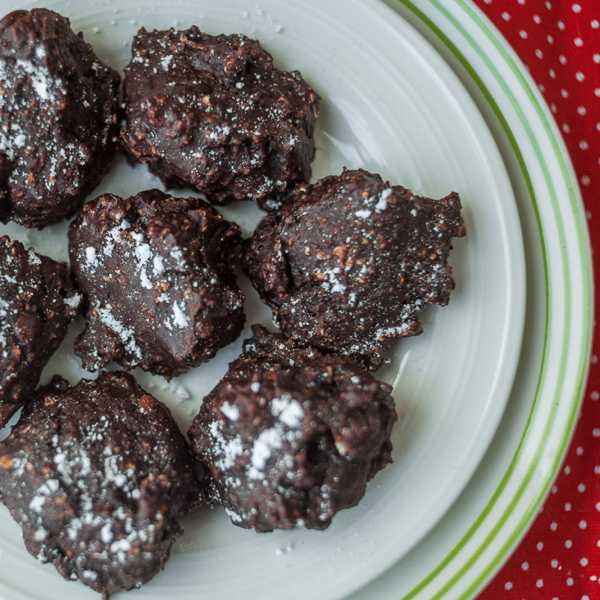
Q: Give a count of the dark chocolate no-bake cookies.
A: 7